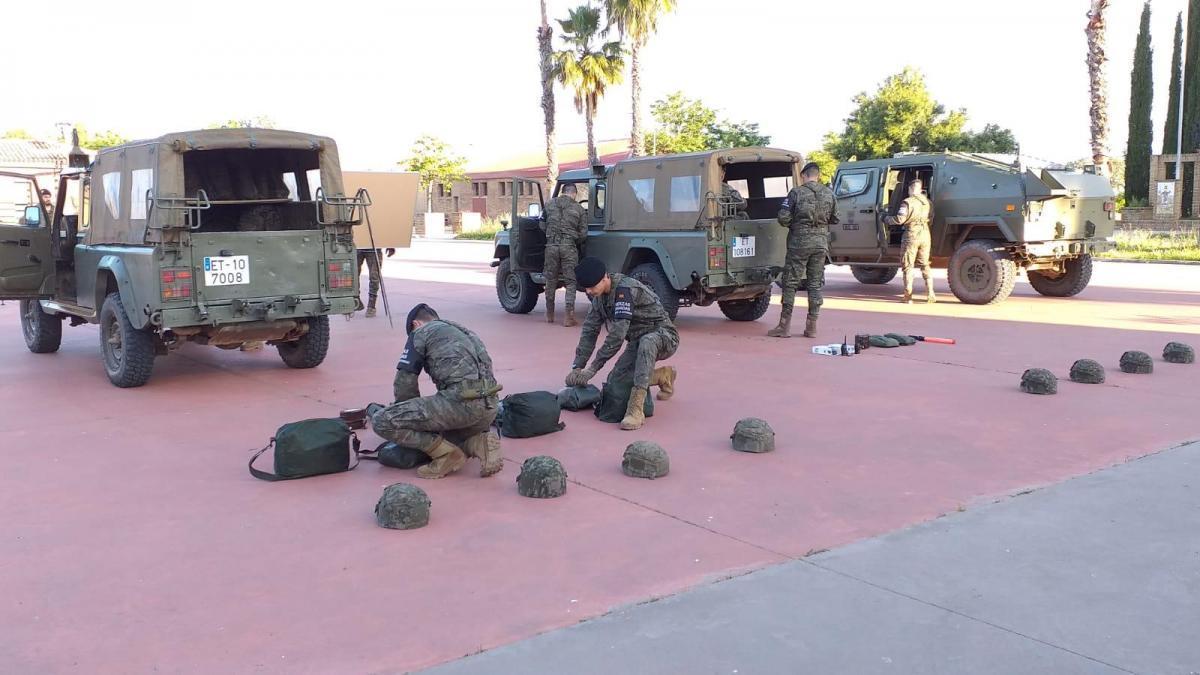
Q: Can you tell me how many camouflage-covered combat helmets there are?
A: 8